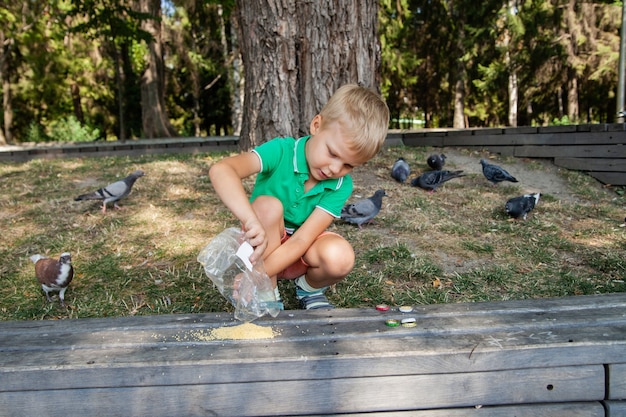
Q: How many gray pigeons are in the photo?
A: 7